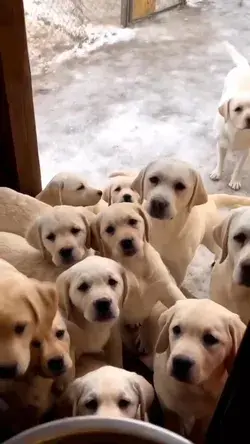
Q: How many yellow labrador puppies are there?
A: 12